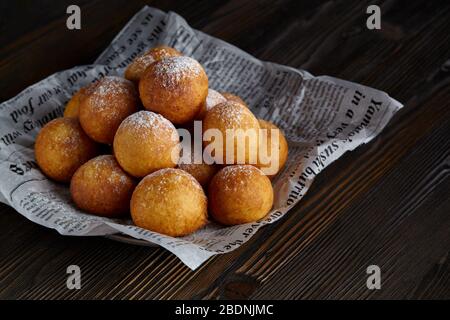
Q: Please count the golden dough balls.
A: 14